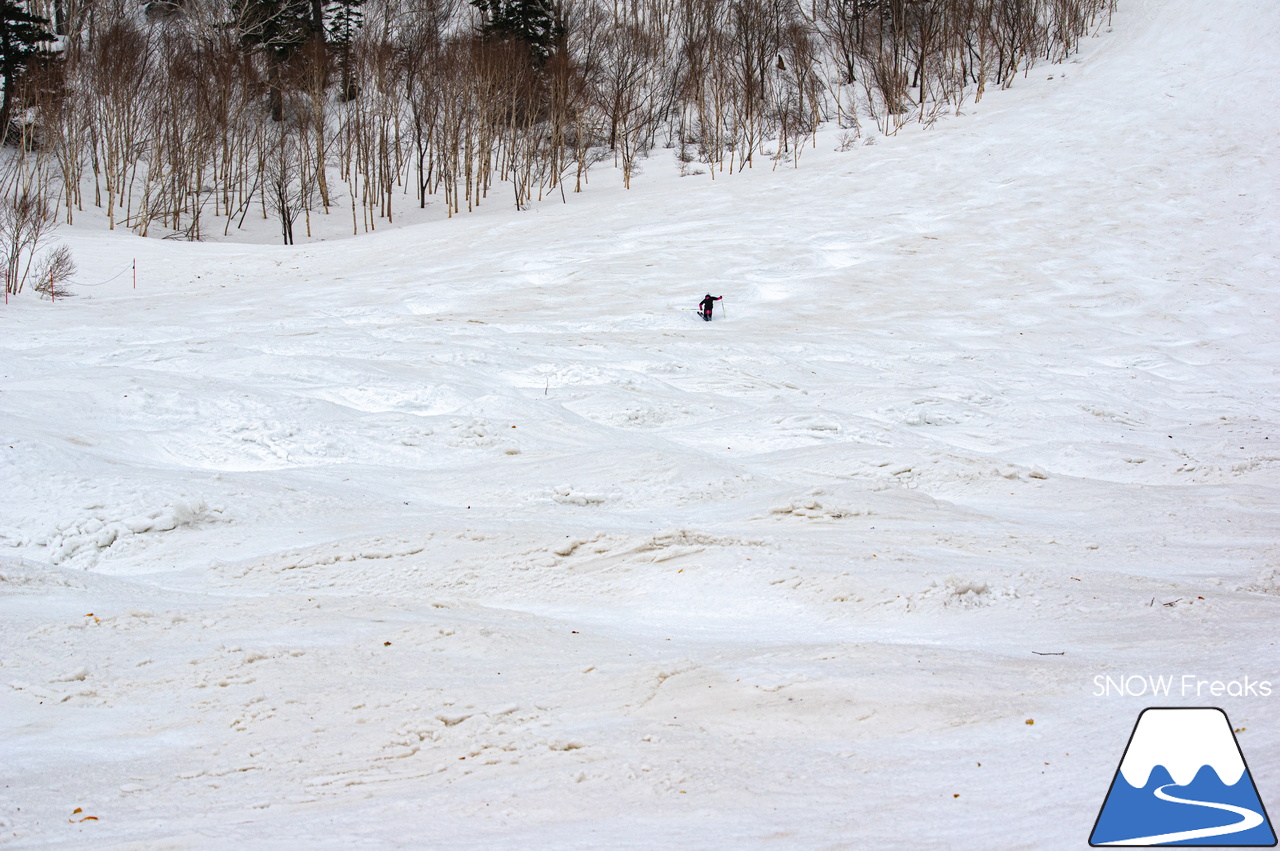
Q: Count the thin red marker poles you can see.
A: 3